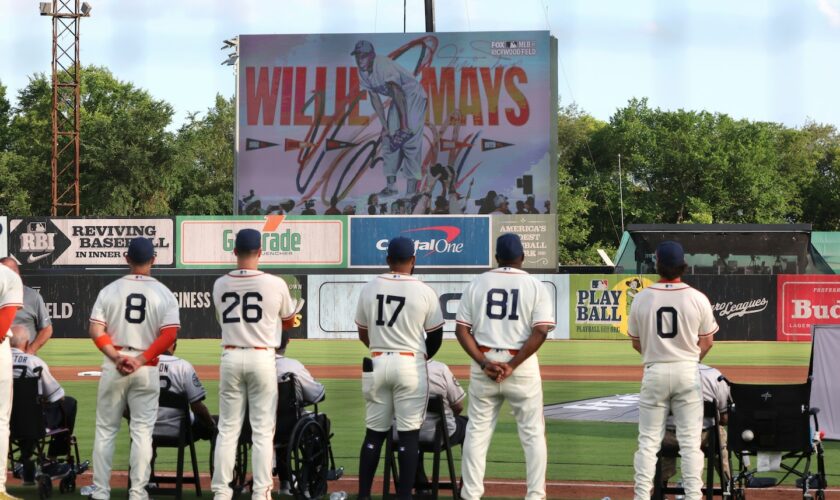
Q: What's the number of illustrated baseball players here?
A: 2